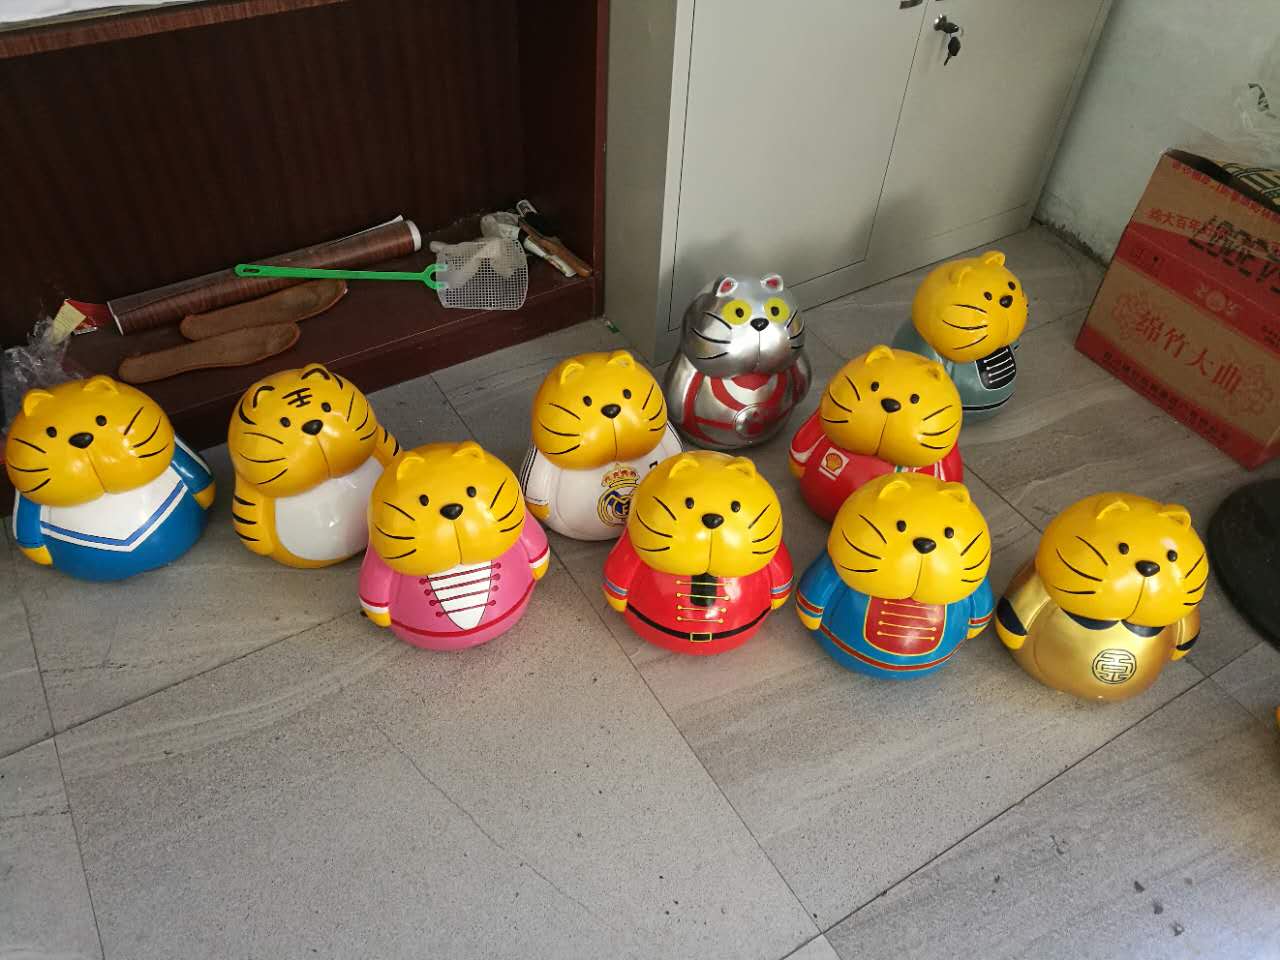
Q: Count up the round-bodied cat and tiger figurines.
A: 10